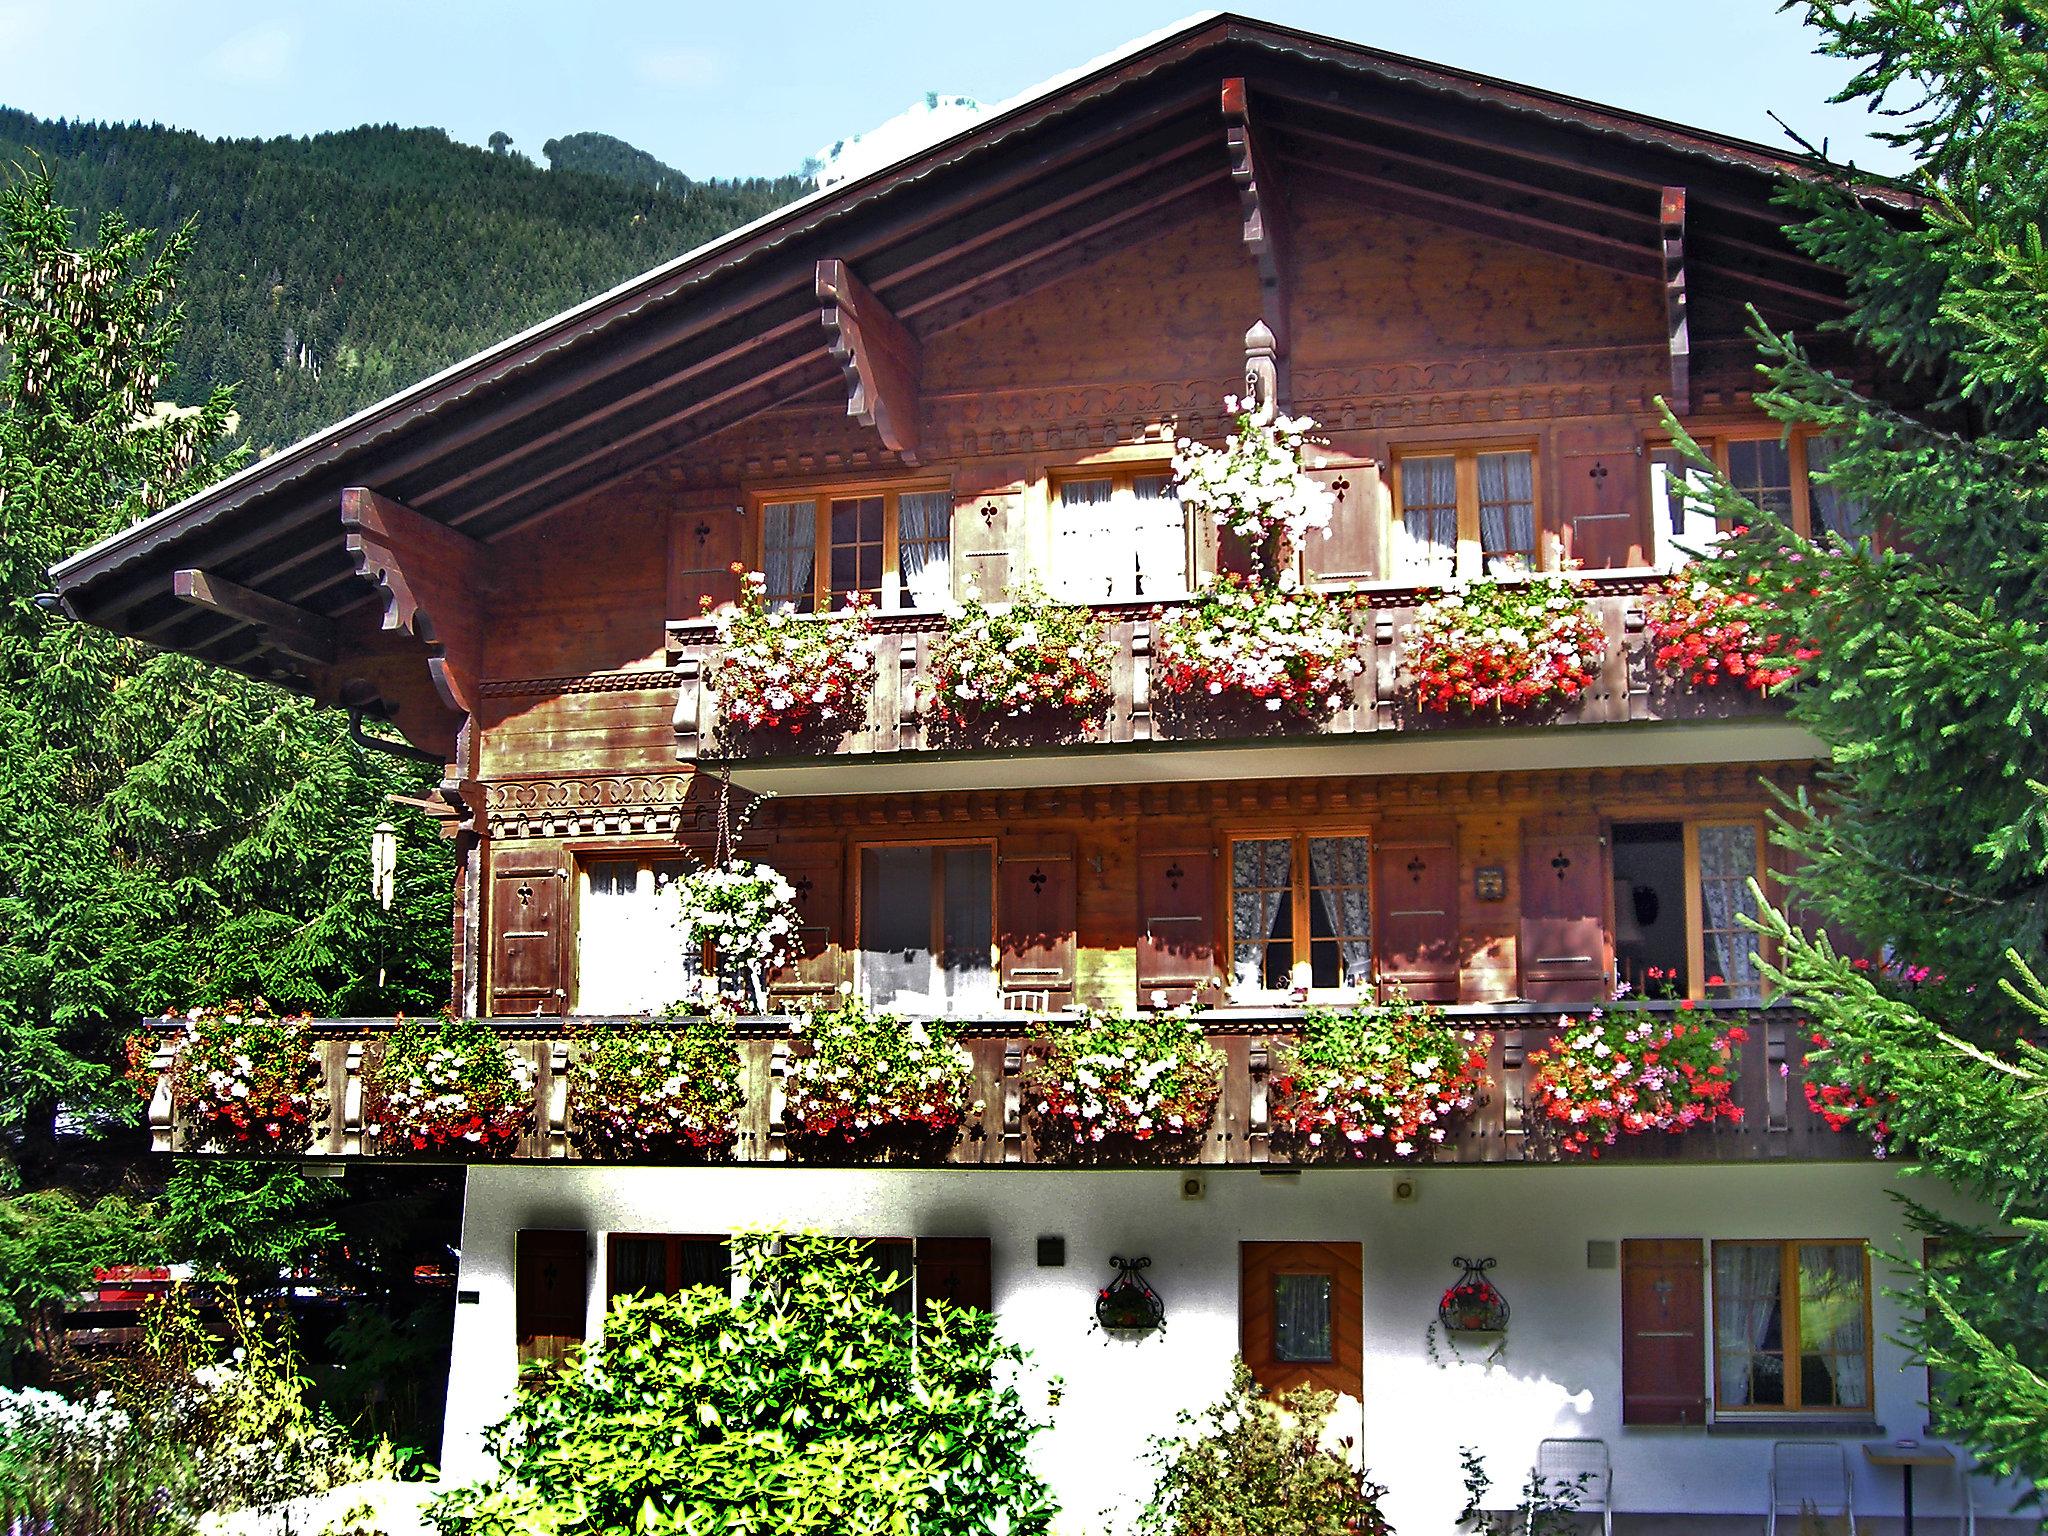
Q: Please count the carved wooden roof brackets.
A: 4